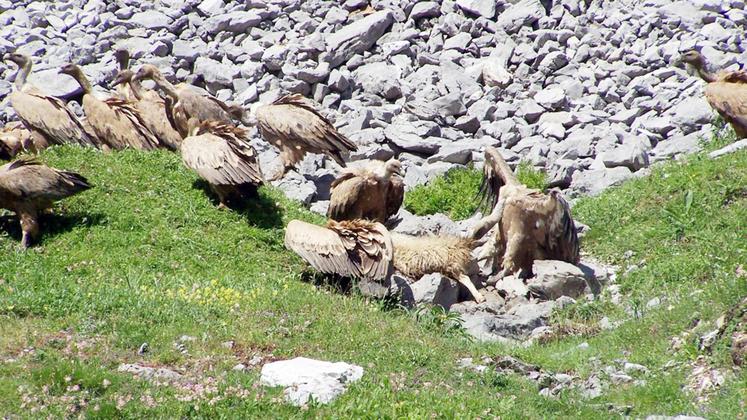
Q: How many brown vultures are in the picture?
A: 13